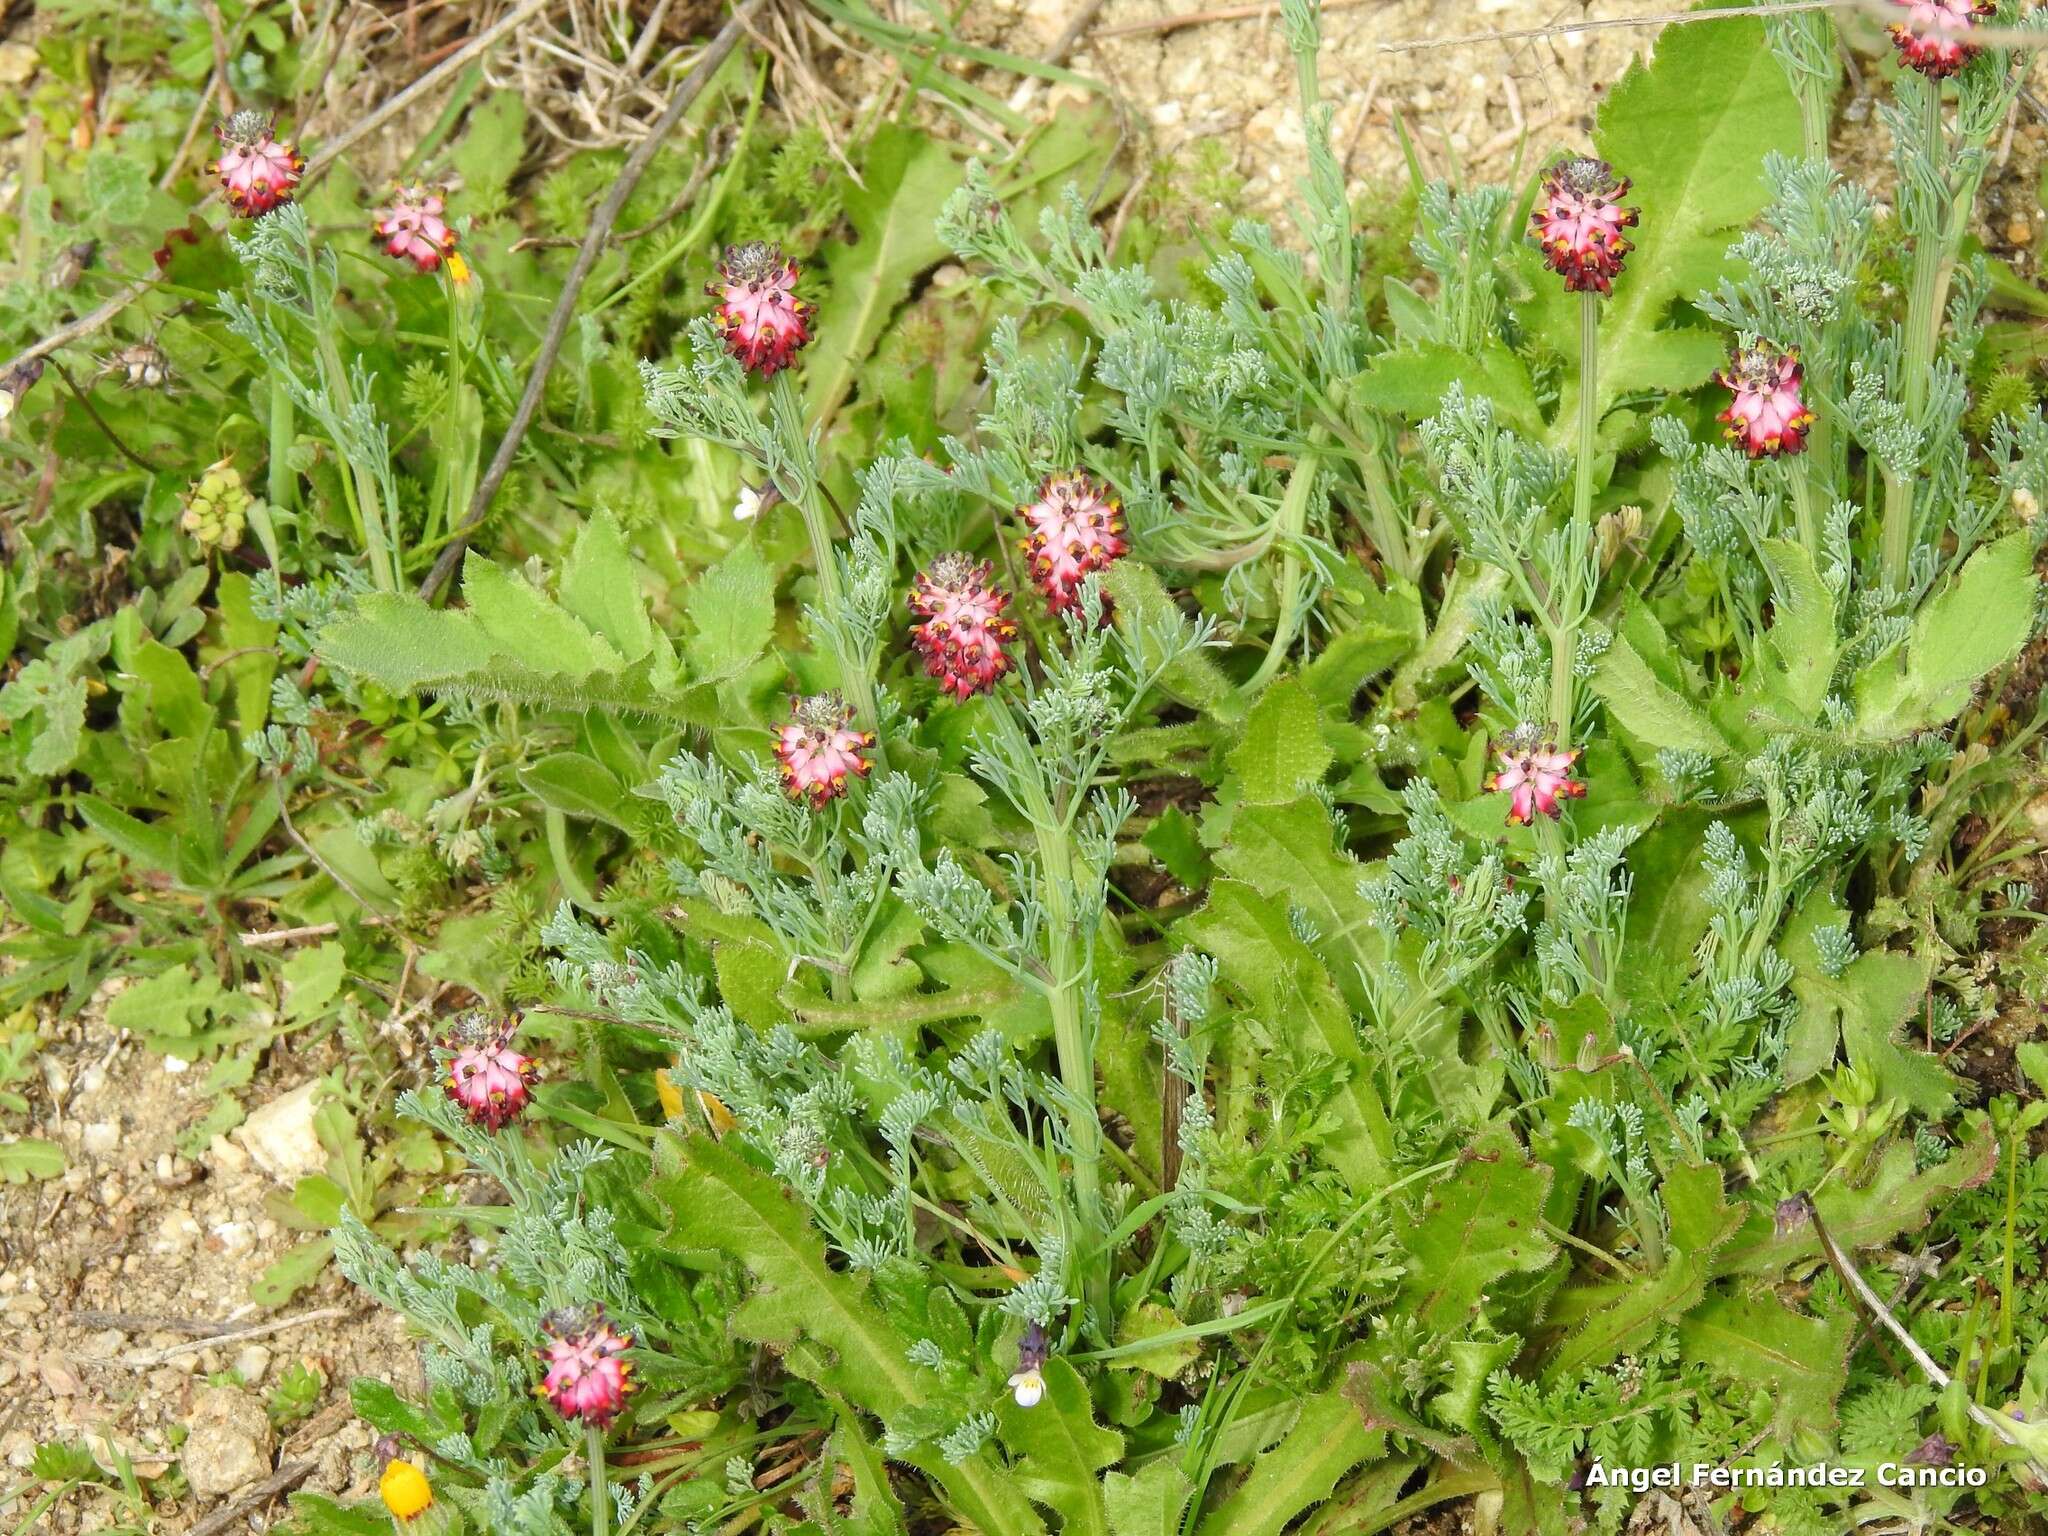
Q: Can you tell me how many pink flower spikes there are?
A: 12